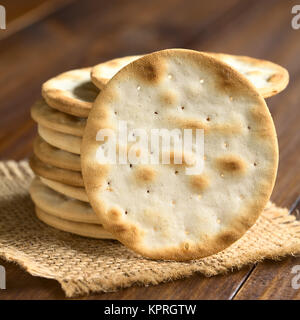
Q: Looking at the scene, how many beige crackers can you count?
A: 10